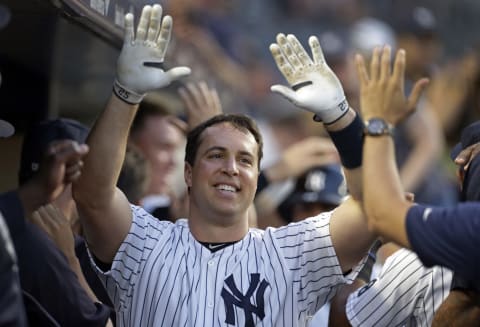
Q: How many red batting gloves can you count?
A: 0